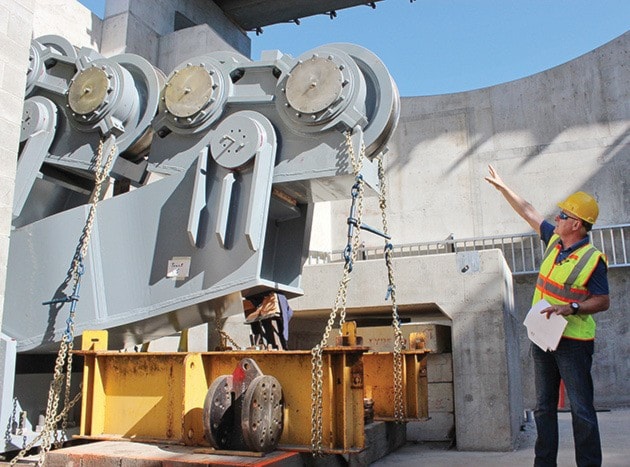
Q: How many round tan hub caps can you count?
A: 3